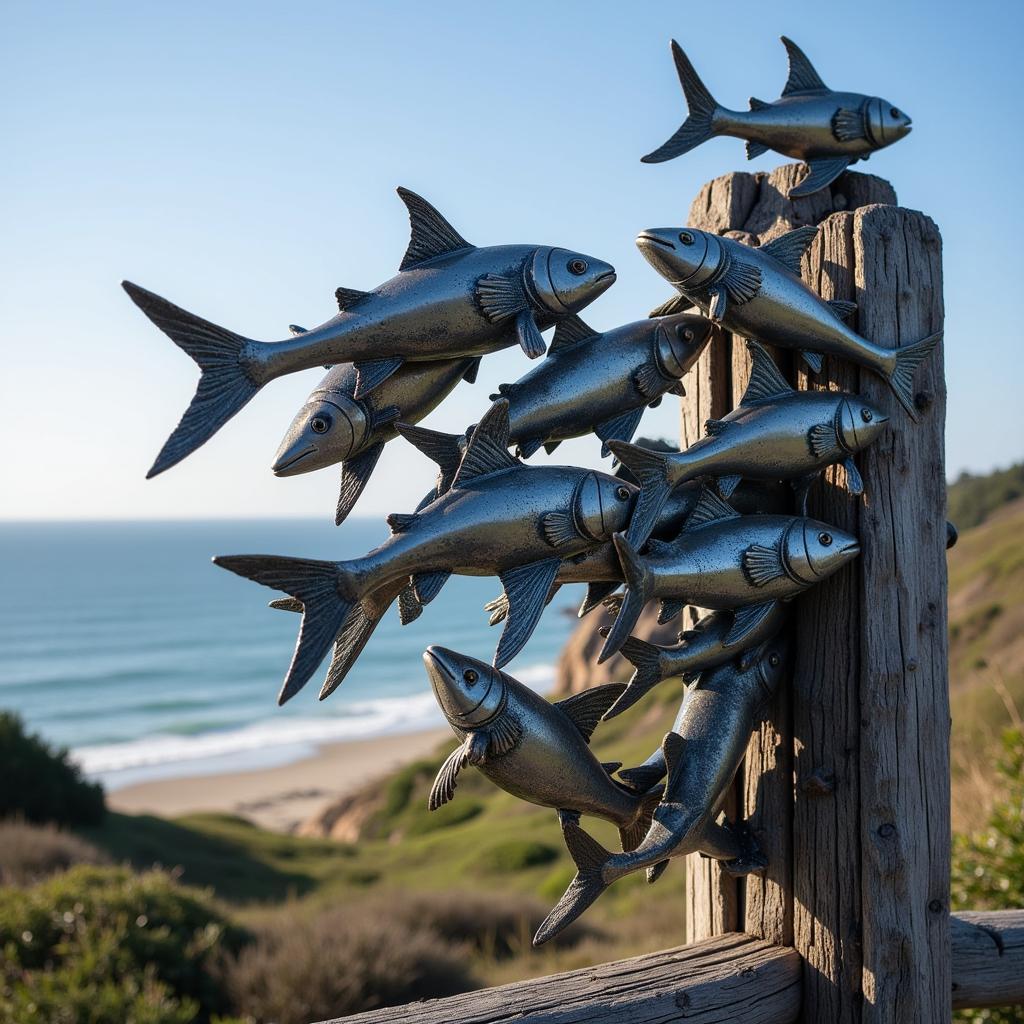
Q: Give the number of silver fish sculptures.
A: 12